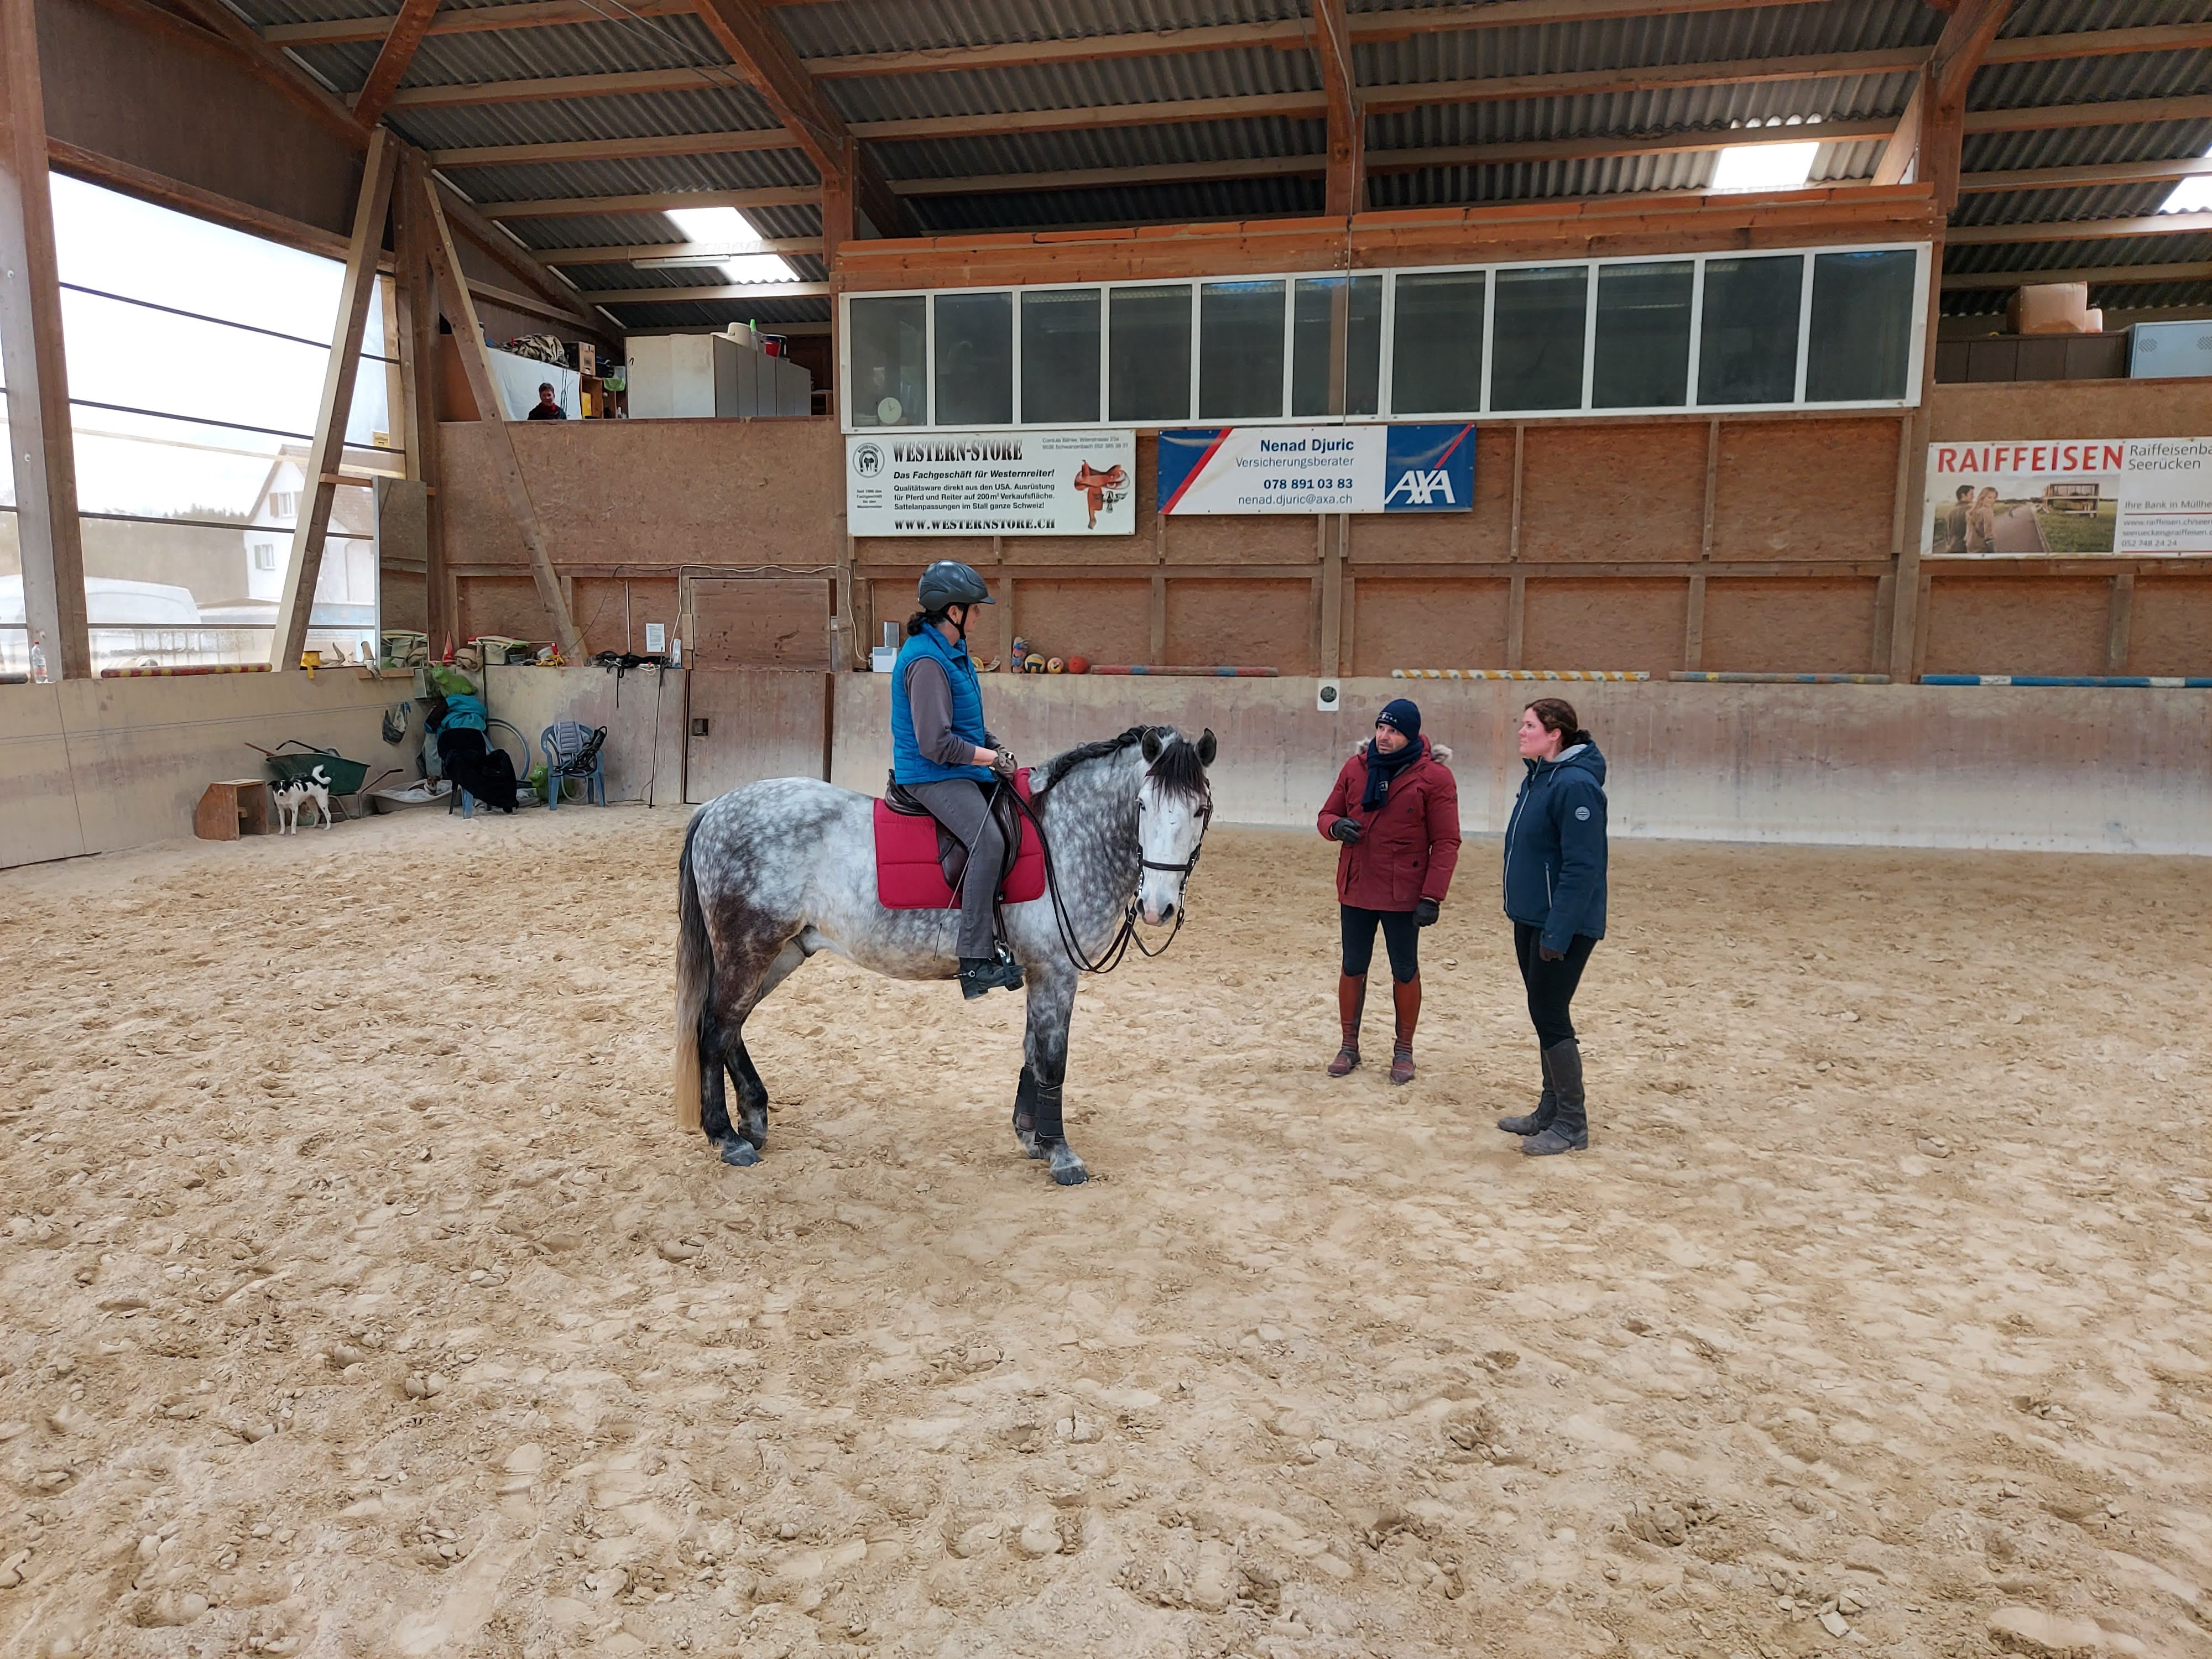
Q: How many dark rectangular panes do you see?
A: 11